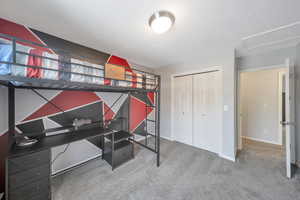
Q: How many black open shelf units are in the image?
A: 1